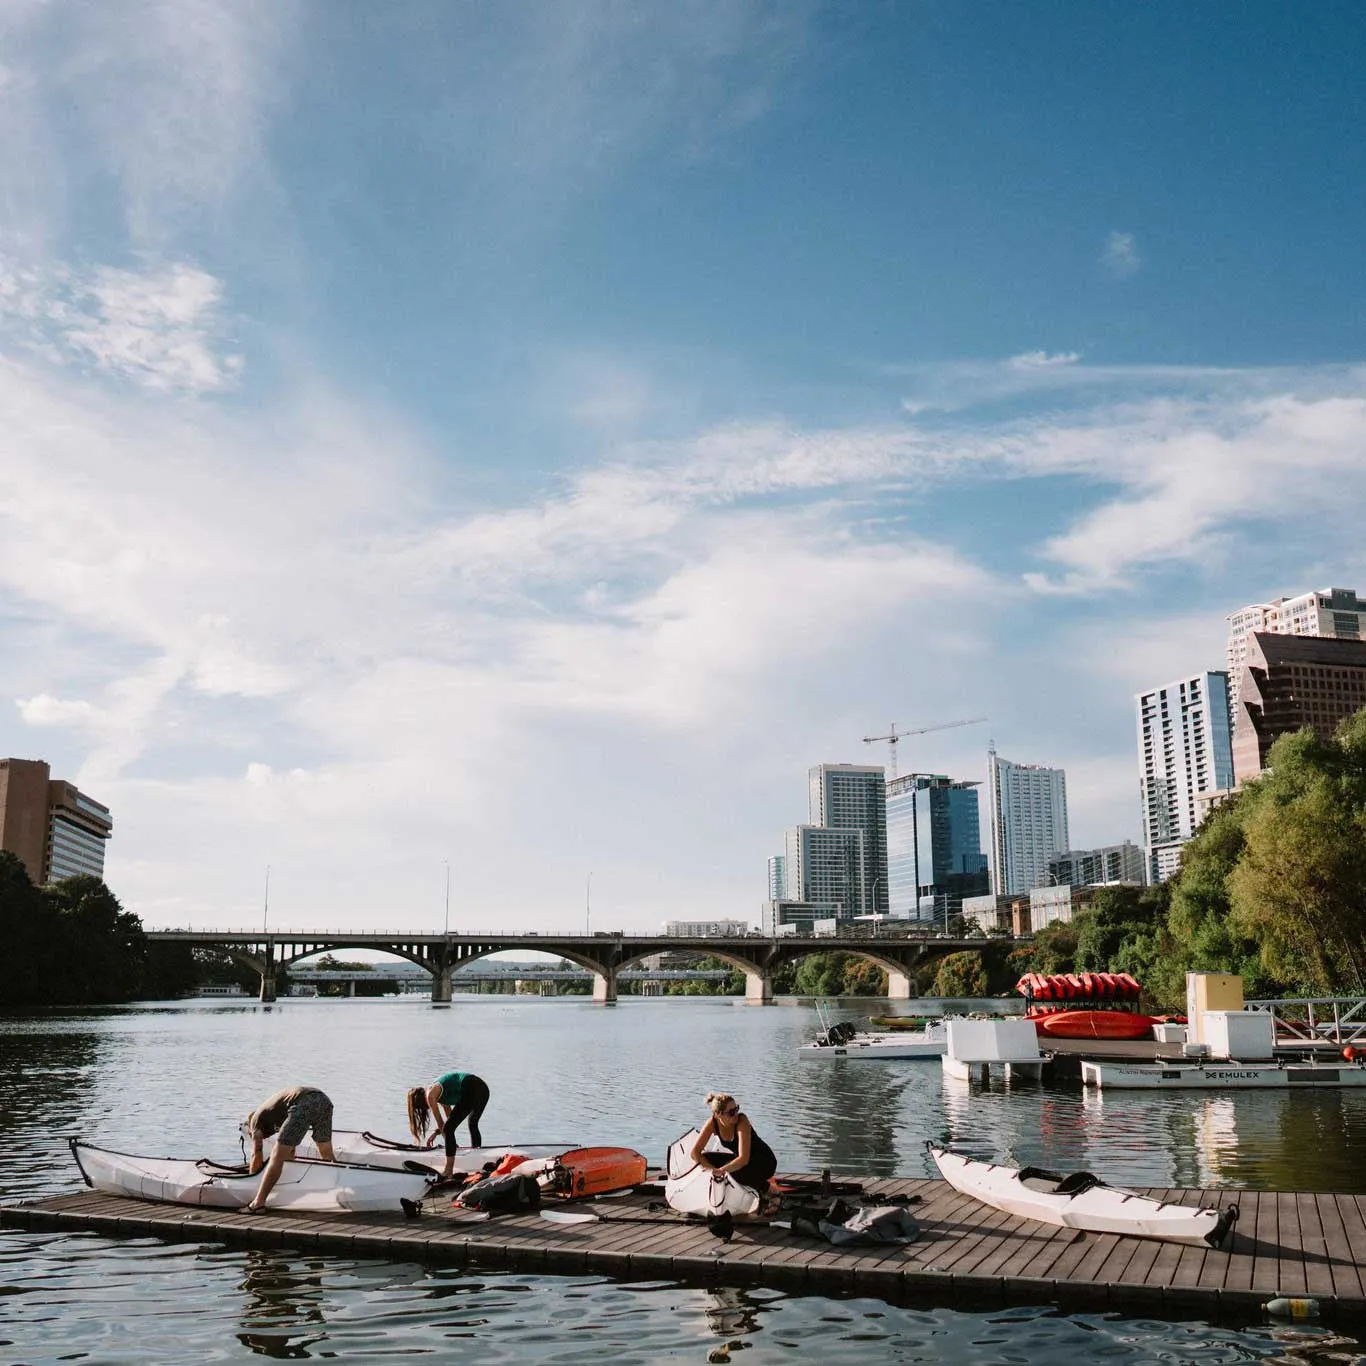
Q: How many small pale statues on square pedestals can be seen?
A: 0